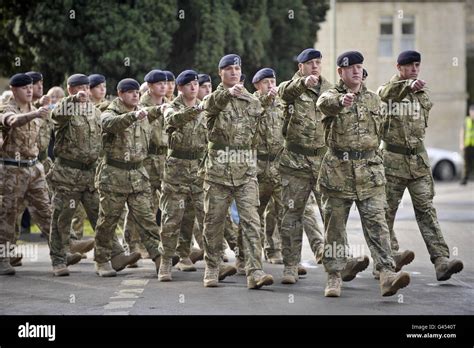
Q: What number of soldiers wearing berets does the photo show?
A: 14